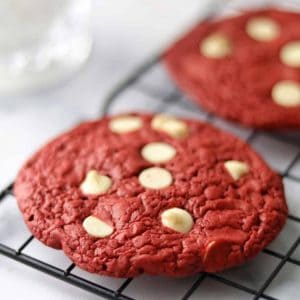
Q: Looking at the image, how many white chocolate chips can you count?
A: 12